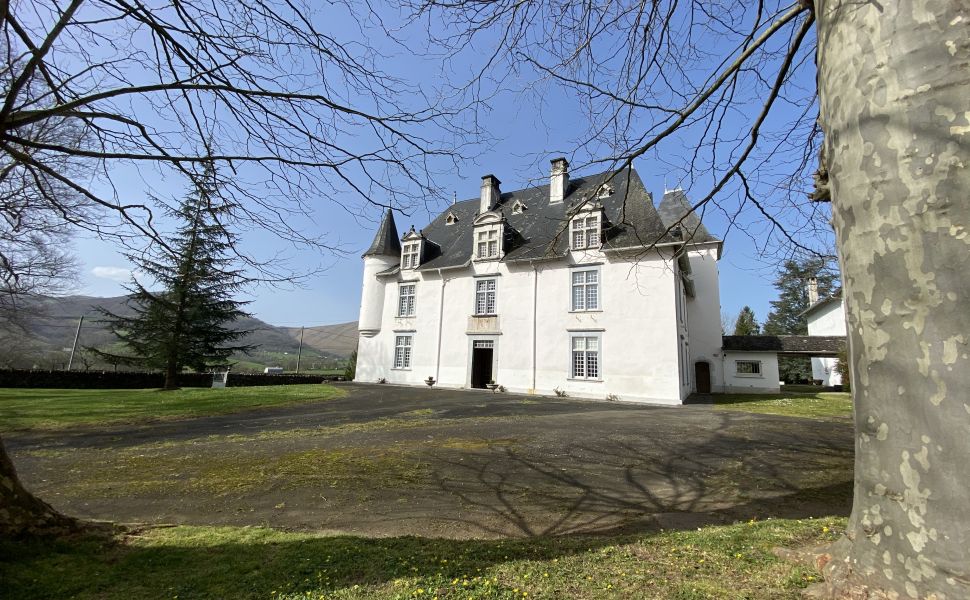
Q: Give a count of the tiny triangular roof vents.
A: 3